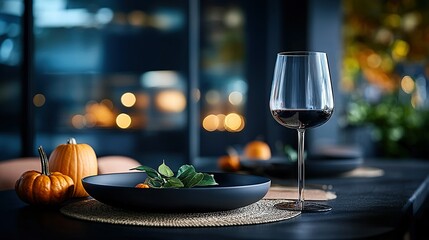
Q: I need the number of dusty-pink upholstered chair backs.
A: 2